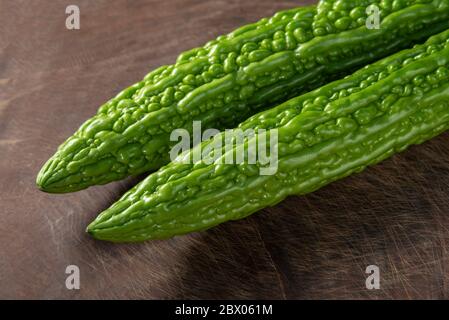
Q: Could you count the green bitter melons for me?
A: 2